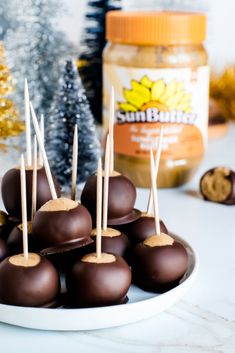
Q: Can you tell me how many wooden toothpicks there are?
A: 11